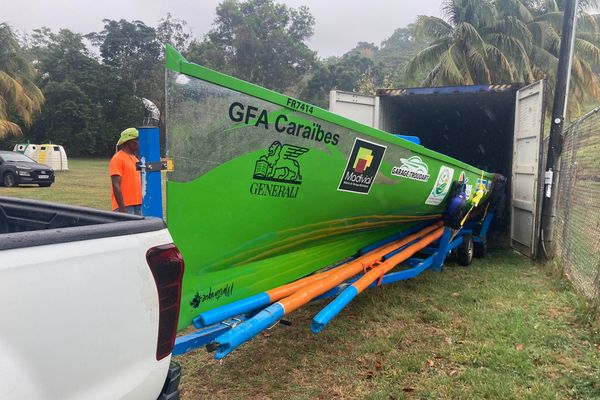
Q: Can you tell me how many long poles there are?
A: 3